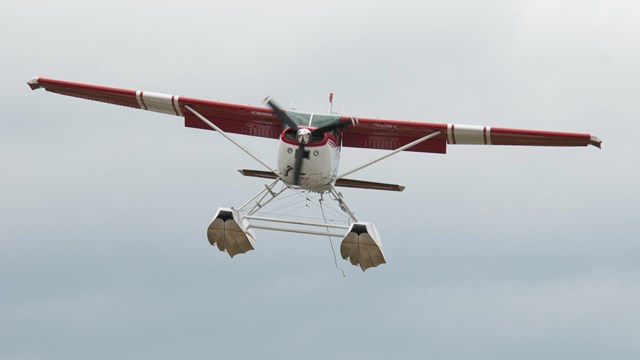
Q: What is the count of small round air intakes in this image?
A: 2